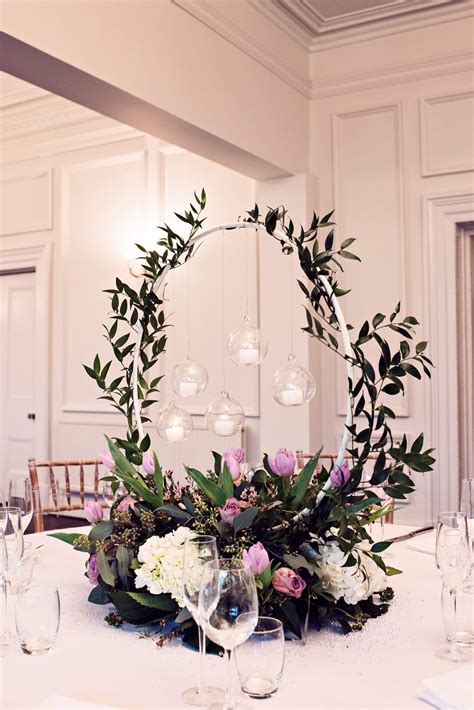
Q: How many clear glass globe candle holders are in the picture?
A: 5